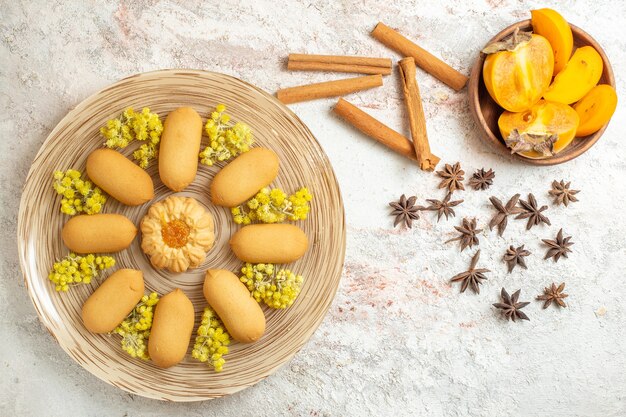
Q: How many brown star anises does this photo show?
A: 13